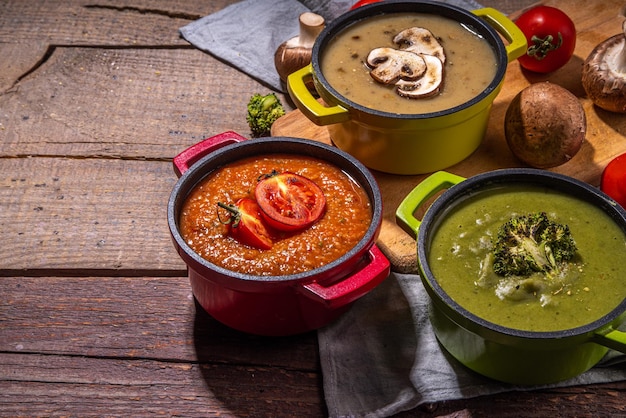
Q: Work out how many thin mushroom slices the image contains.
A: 3